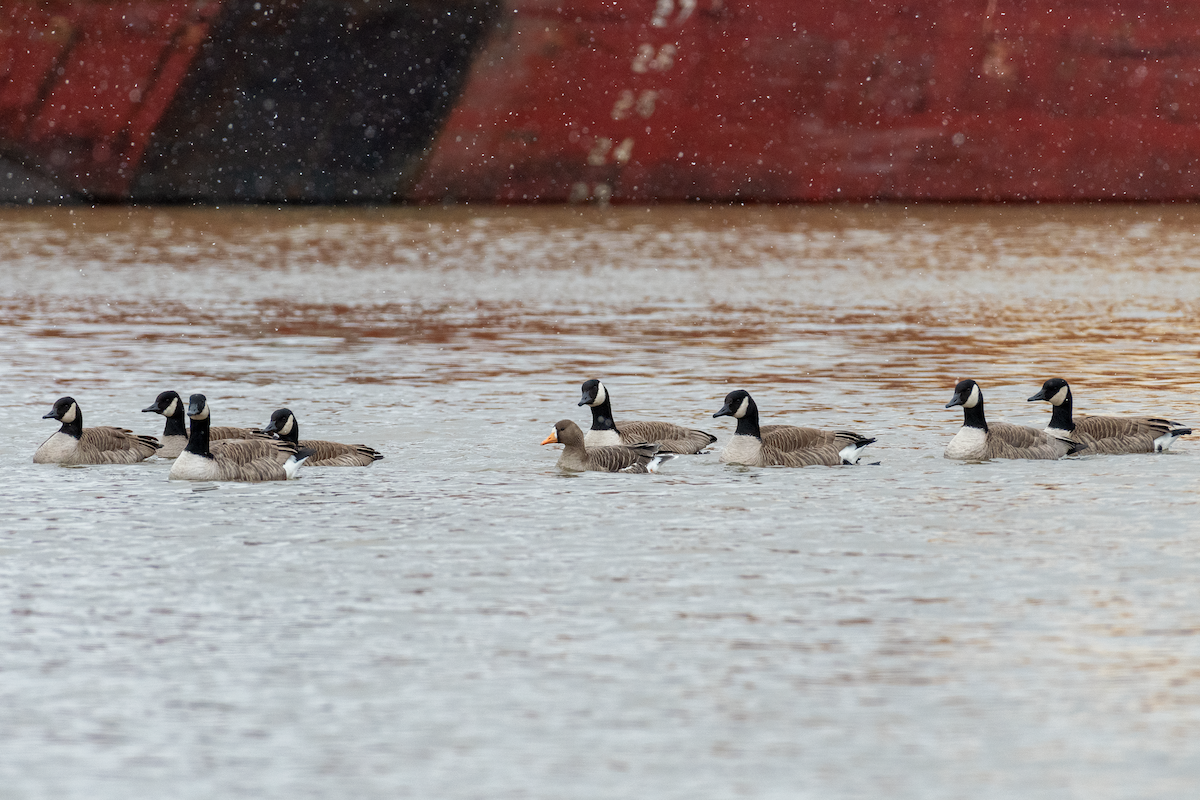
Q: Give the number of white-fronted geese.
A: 1